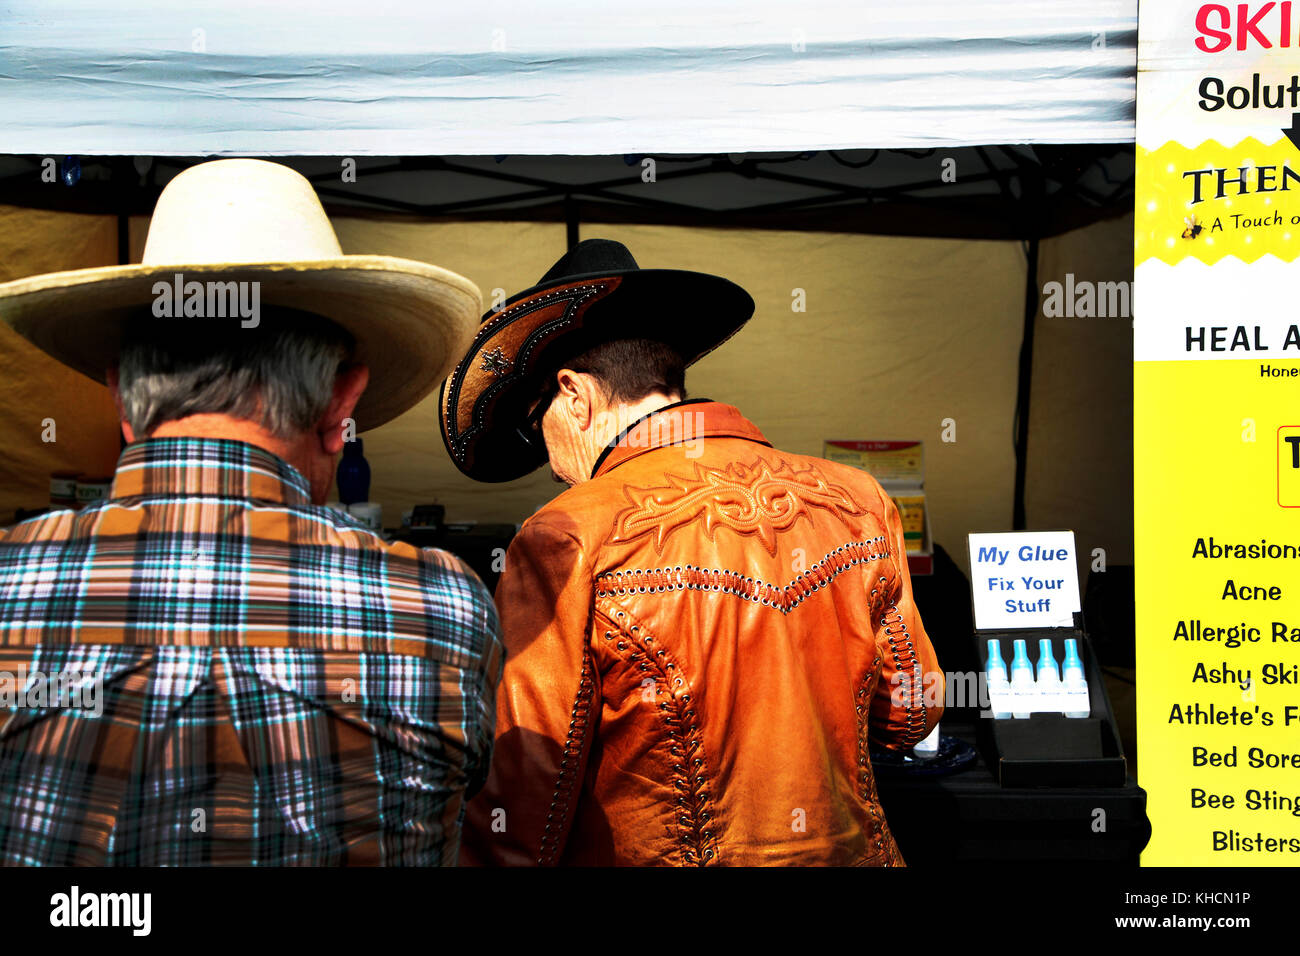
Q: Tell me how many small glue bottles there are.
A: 4